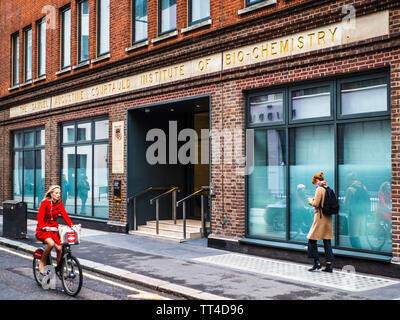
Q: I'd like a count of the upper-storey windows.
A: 10